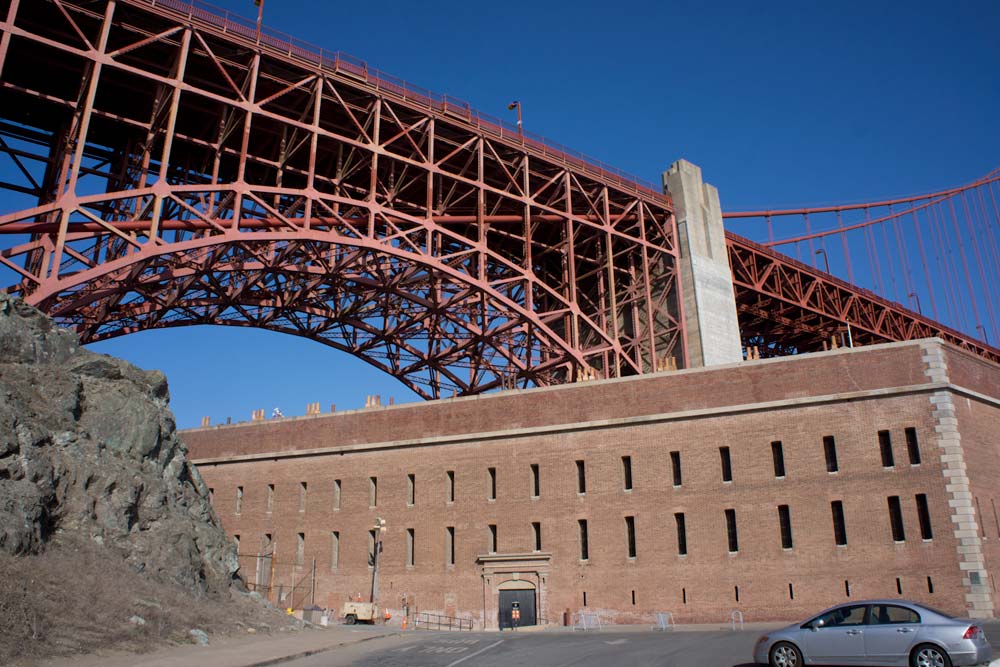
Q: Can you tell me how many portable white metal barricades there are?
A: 3